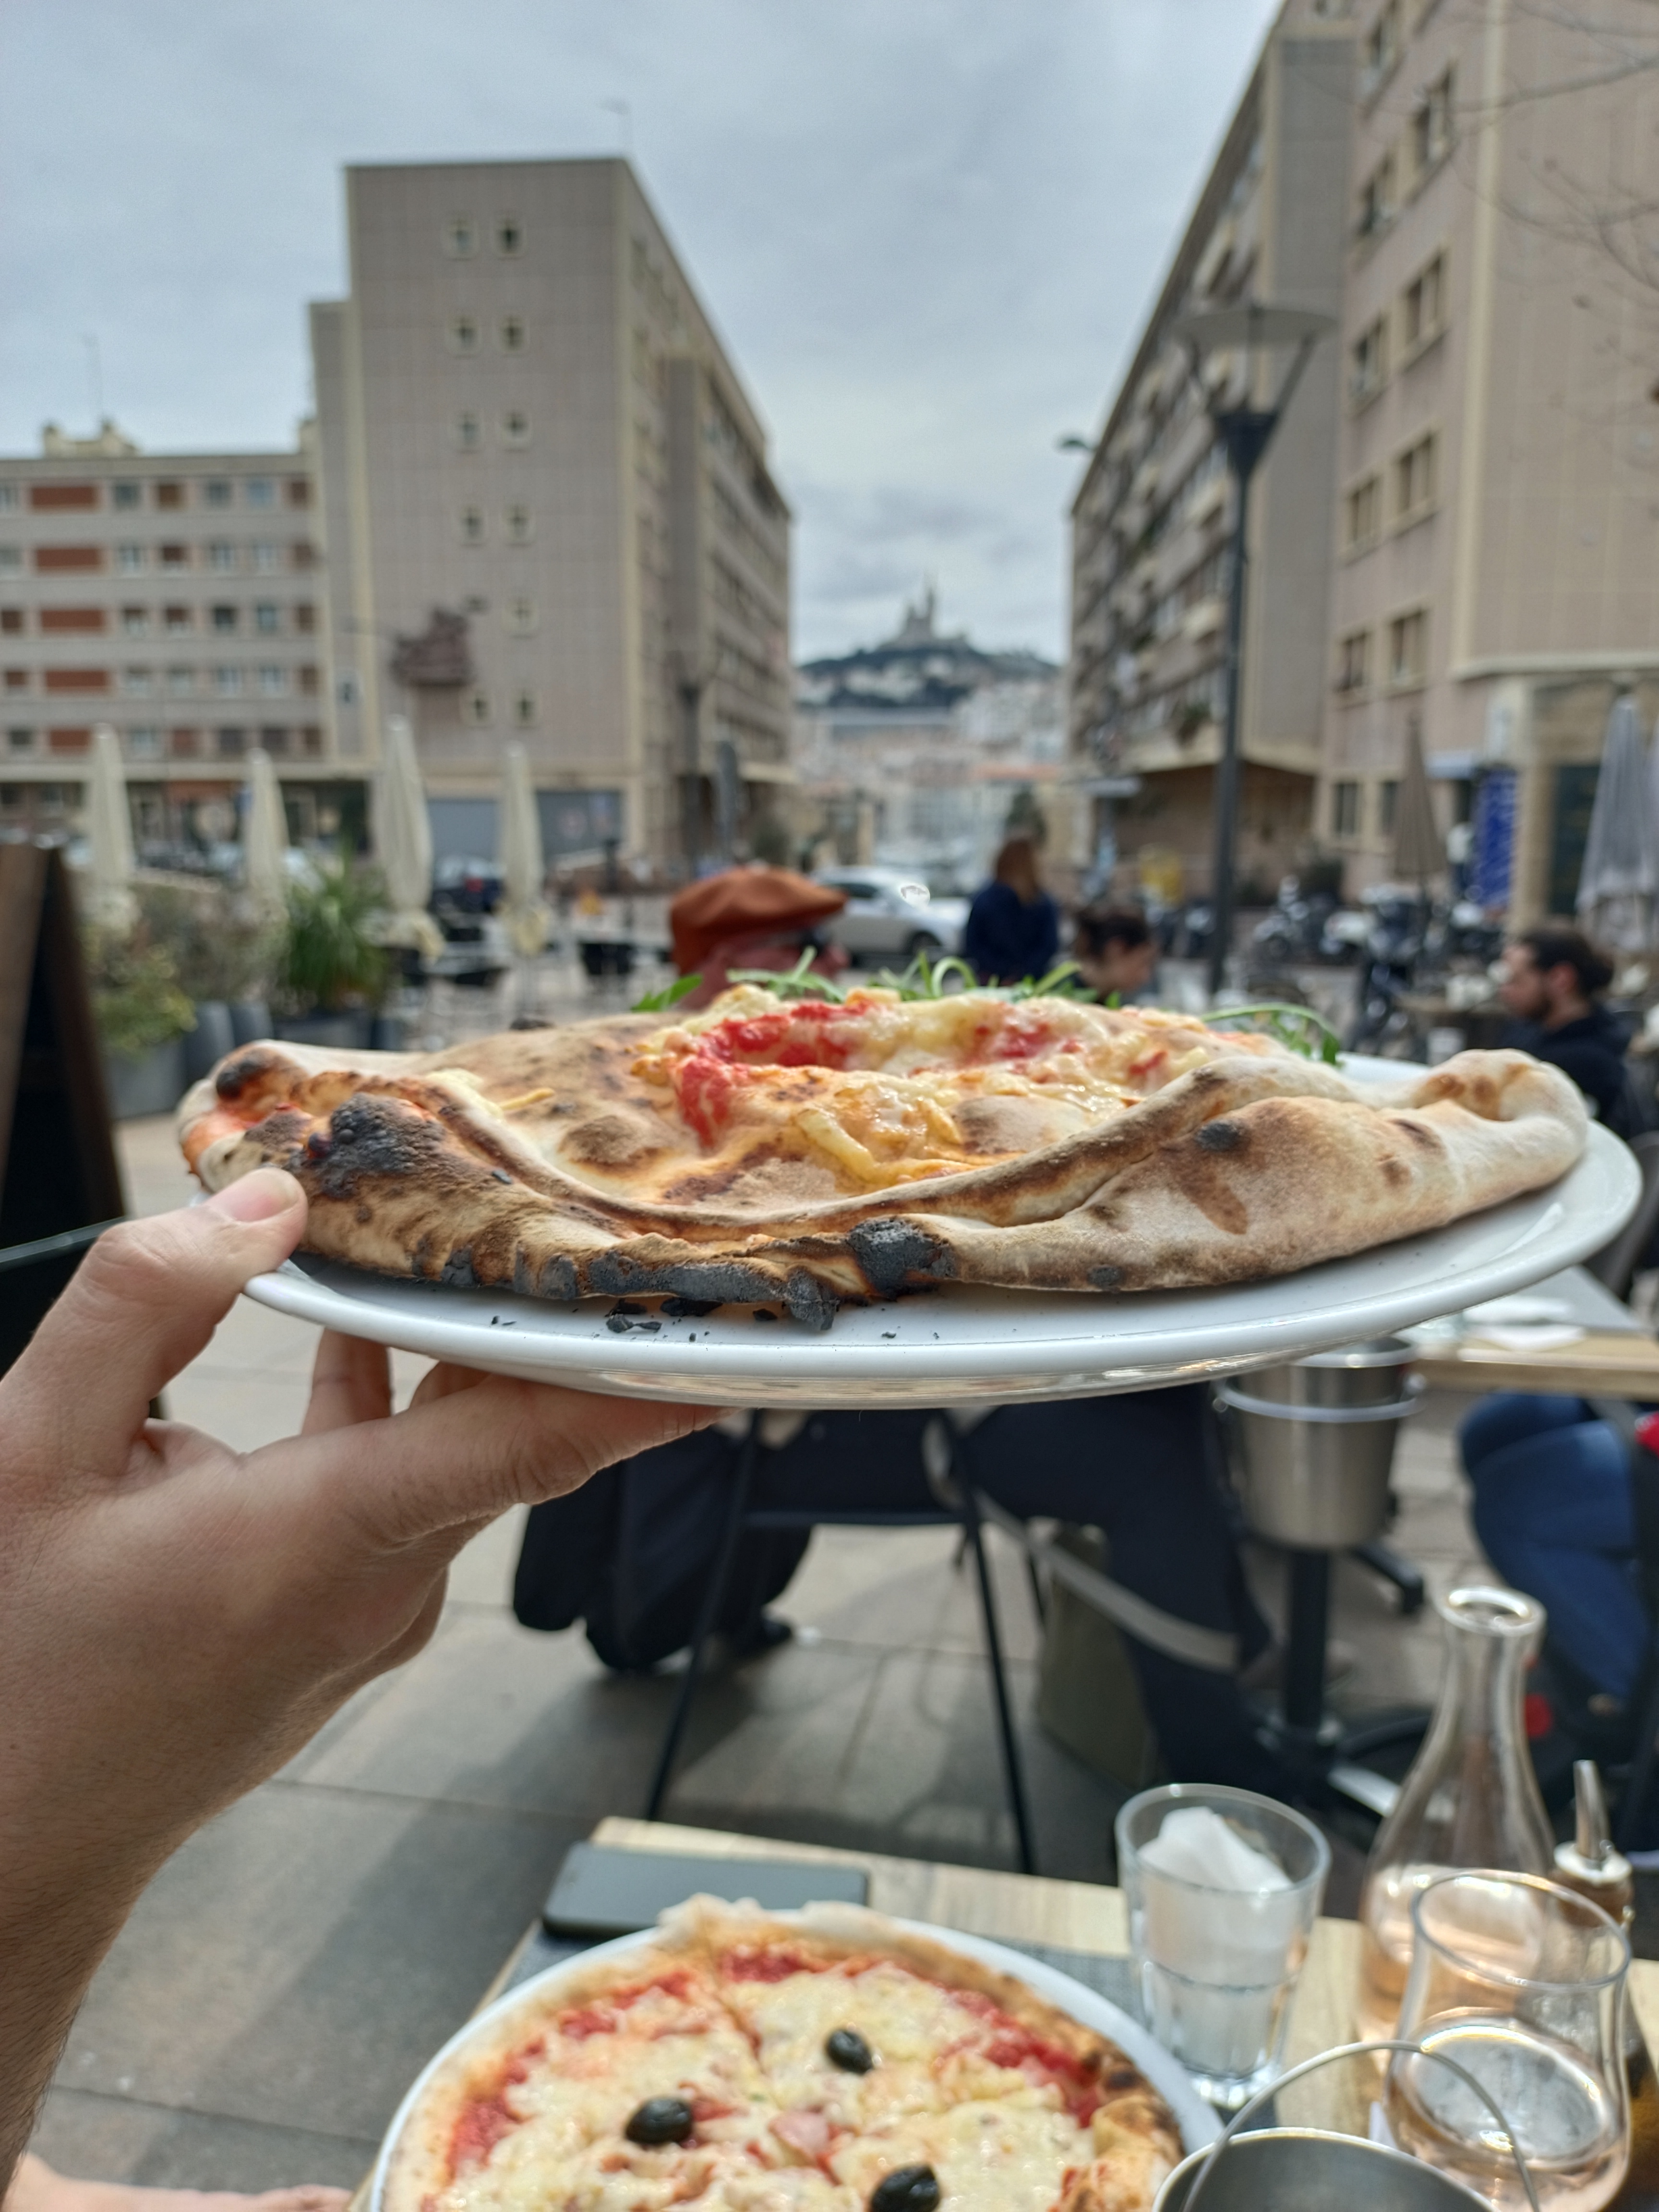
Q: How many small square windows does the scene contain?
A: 11